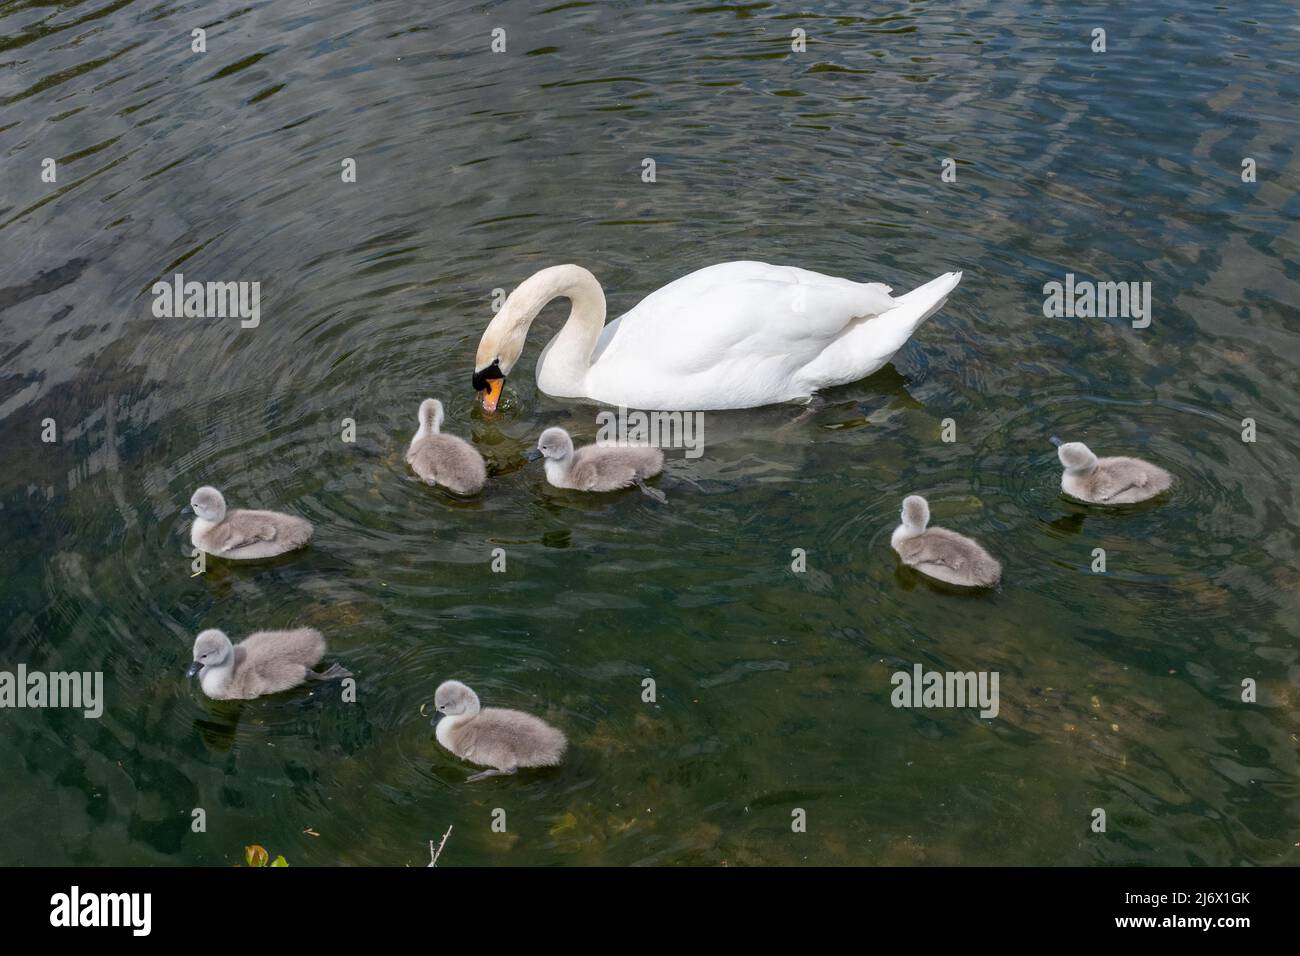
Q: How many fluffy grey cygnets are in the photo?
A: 7